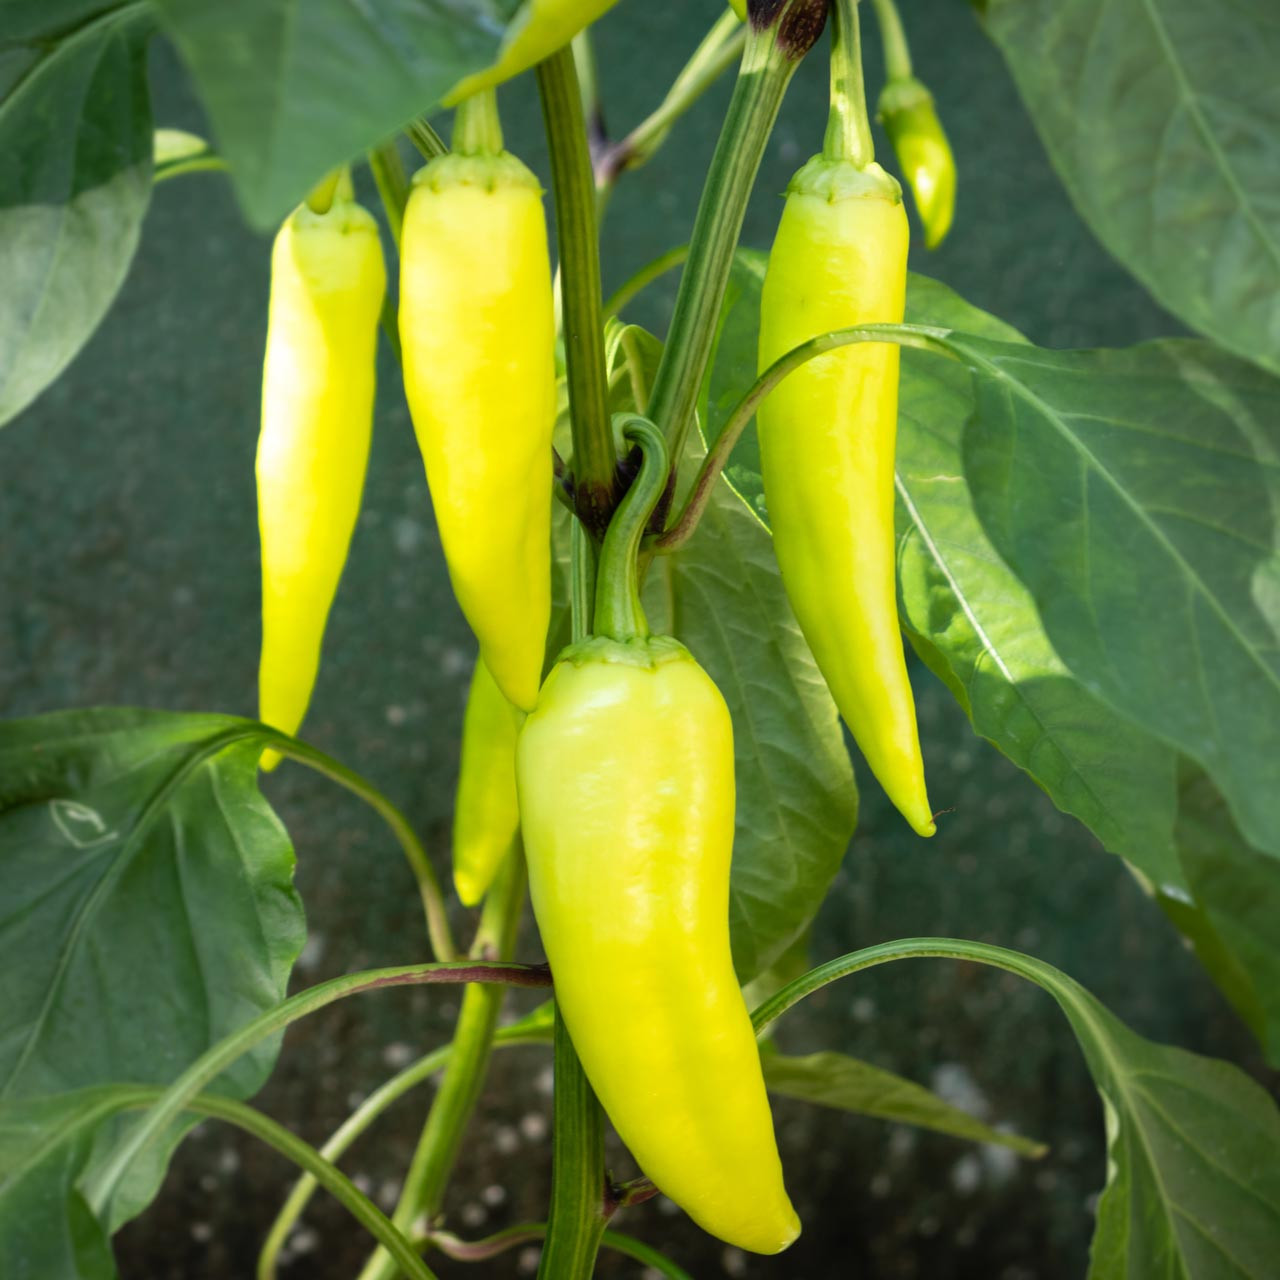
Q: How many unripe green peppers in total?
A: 1